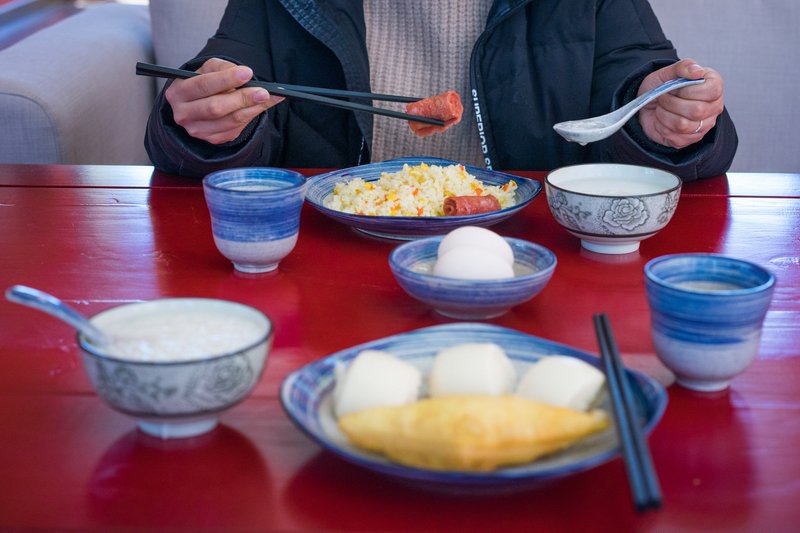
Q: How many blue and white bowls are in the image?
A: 1